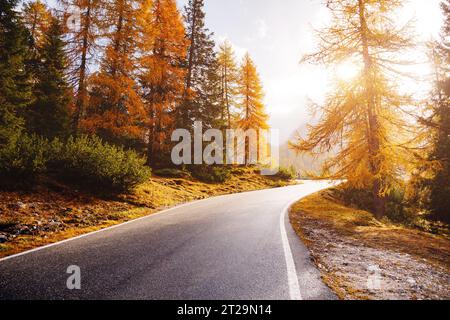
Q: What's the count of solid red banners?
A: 0